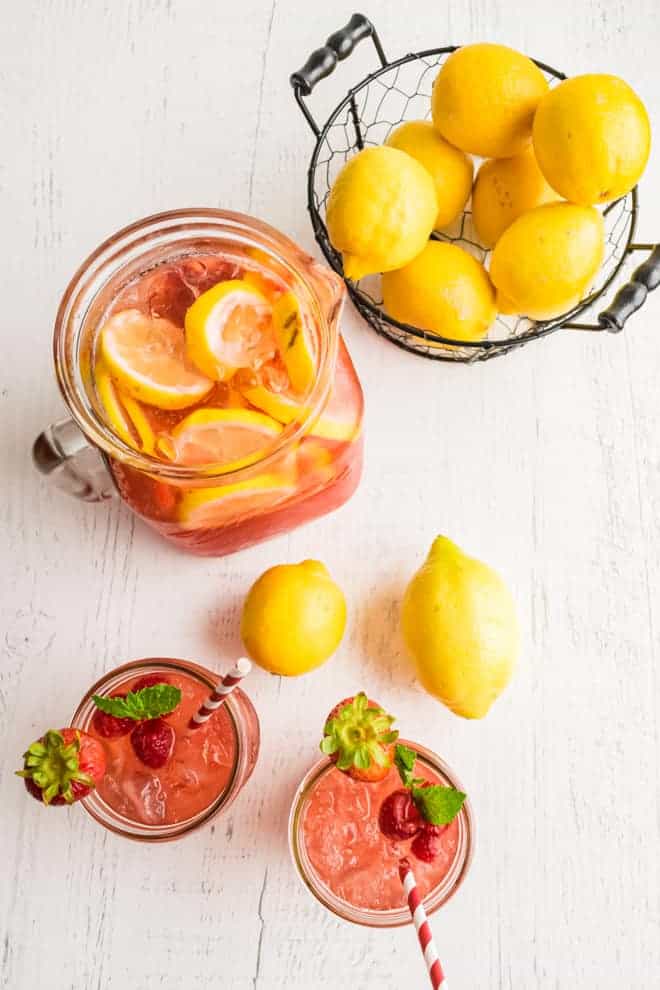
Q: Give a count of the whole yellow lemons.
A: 9